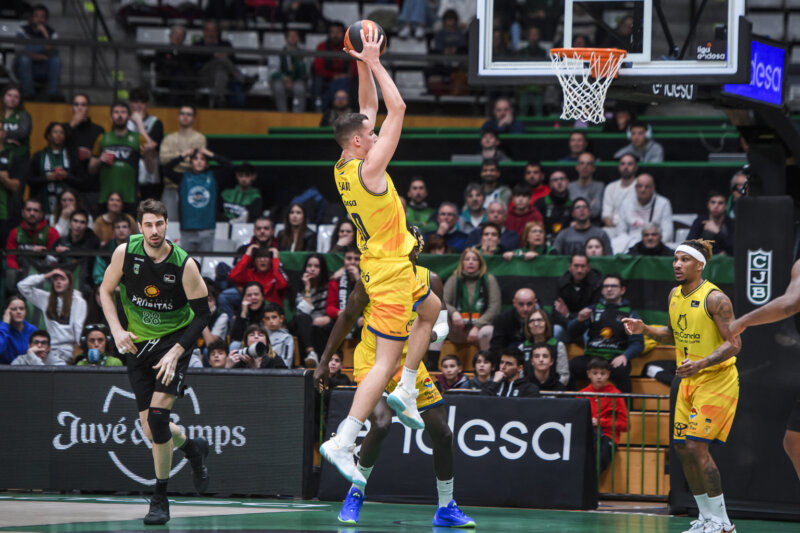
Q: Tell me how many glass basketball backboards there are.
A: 1